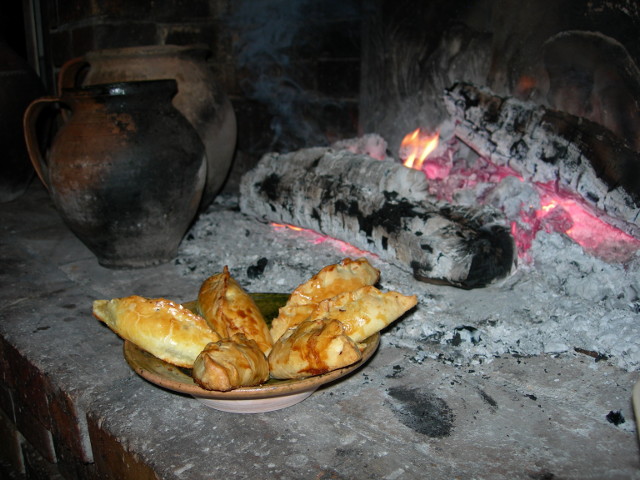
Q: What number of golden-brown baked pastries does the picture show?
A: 6